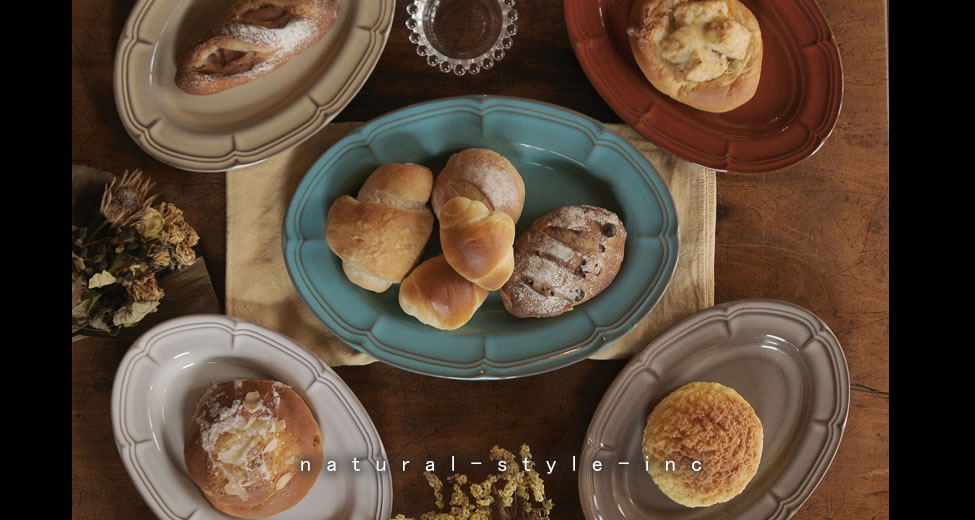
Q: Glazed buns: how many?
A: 2